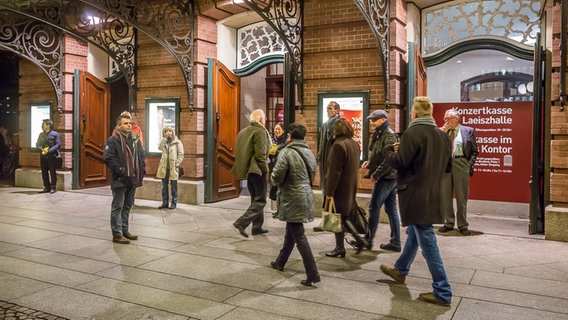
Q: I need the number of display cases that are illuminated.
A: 3